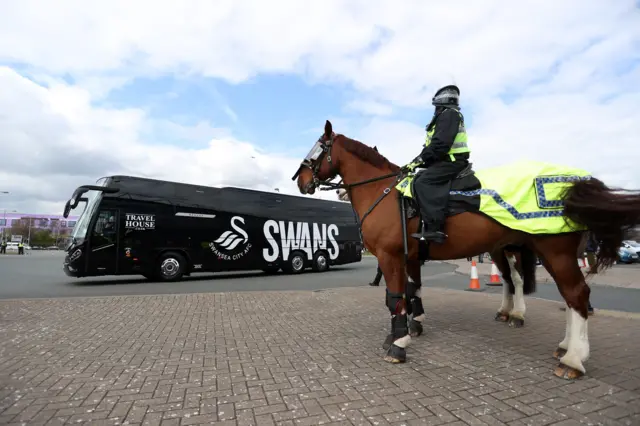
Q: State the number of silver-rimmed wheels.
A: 3